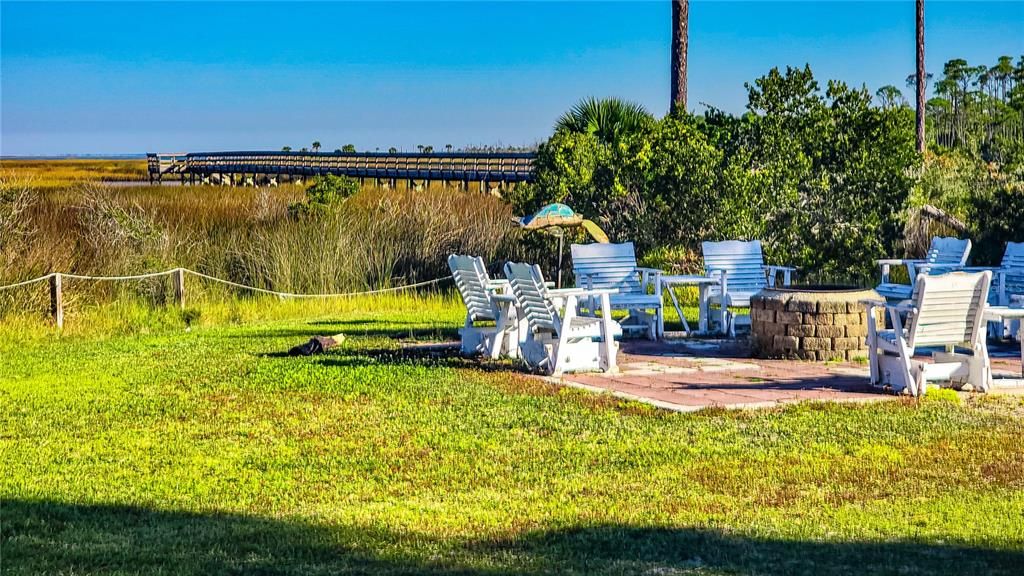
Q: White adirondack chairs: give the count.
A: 7